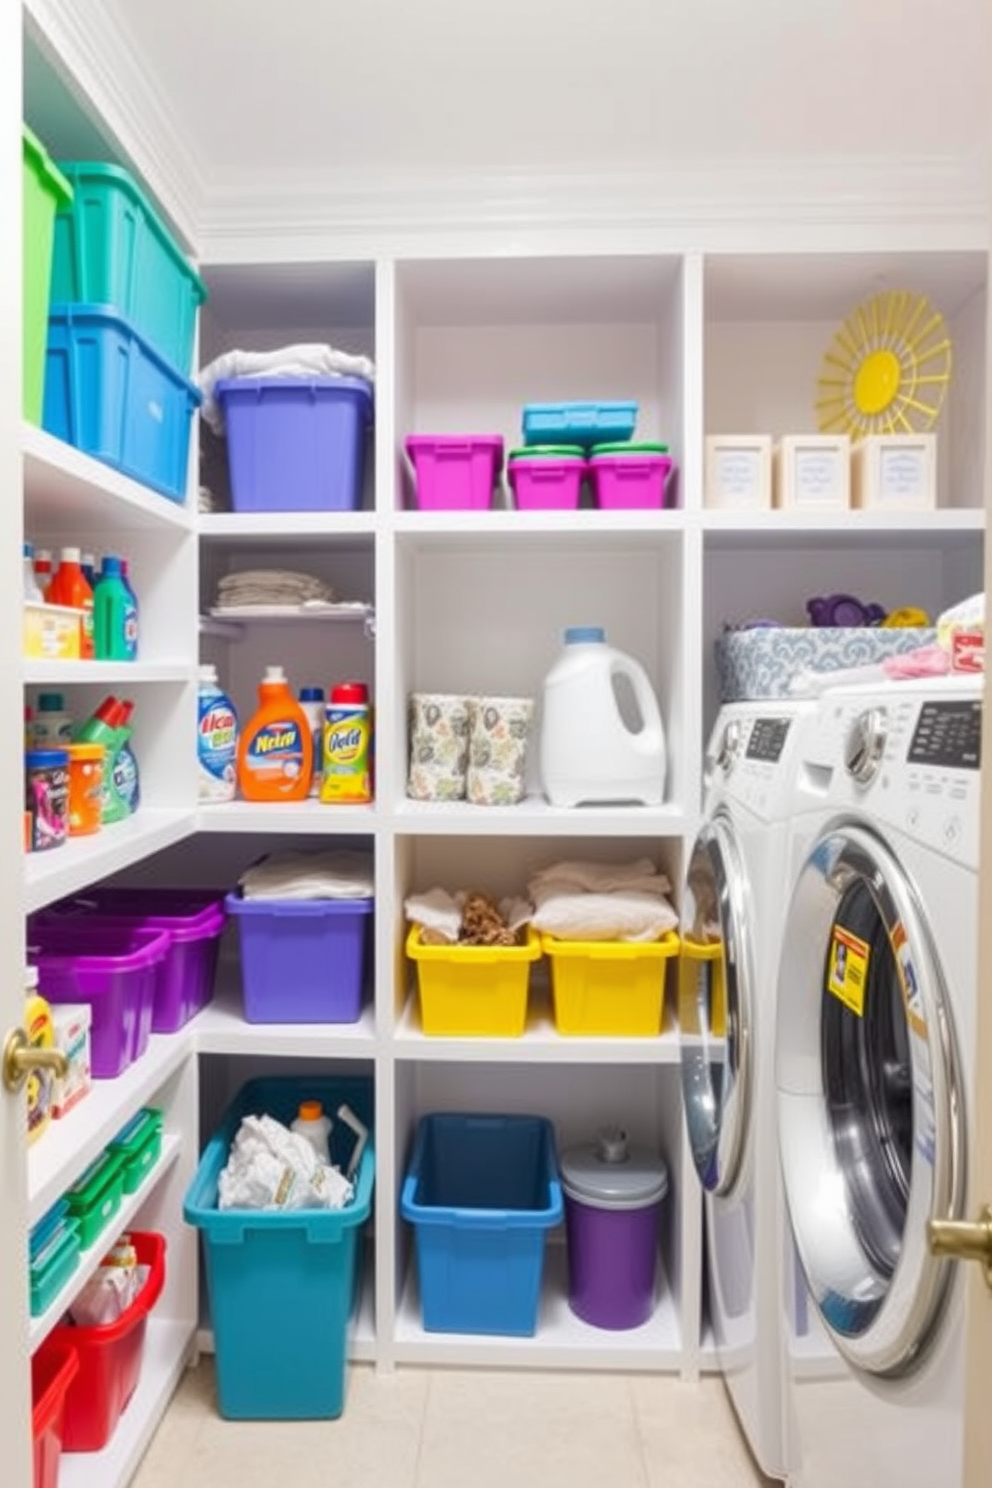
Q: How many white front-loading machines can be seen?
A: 2